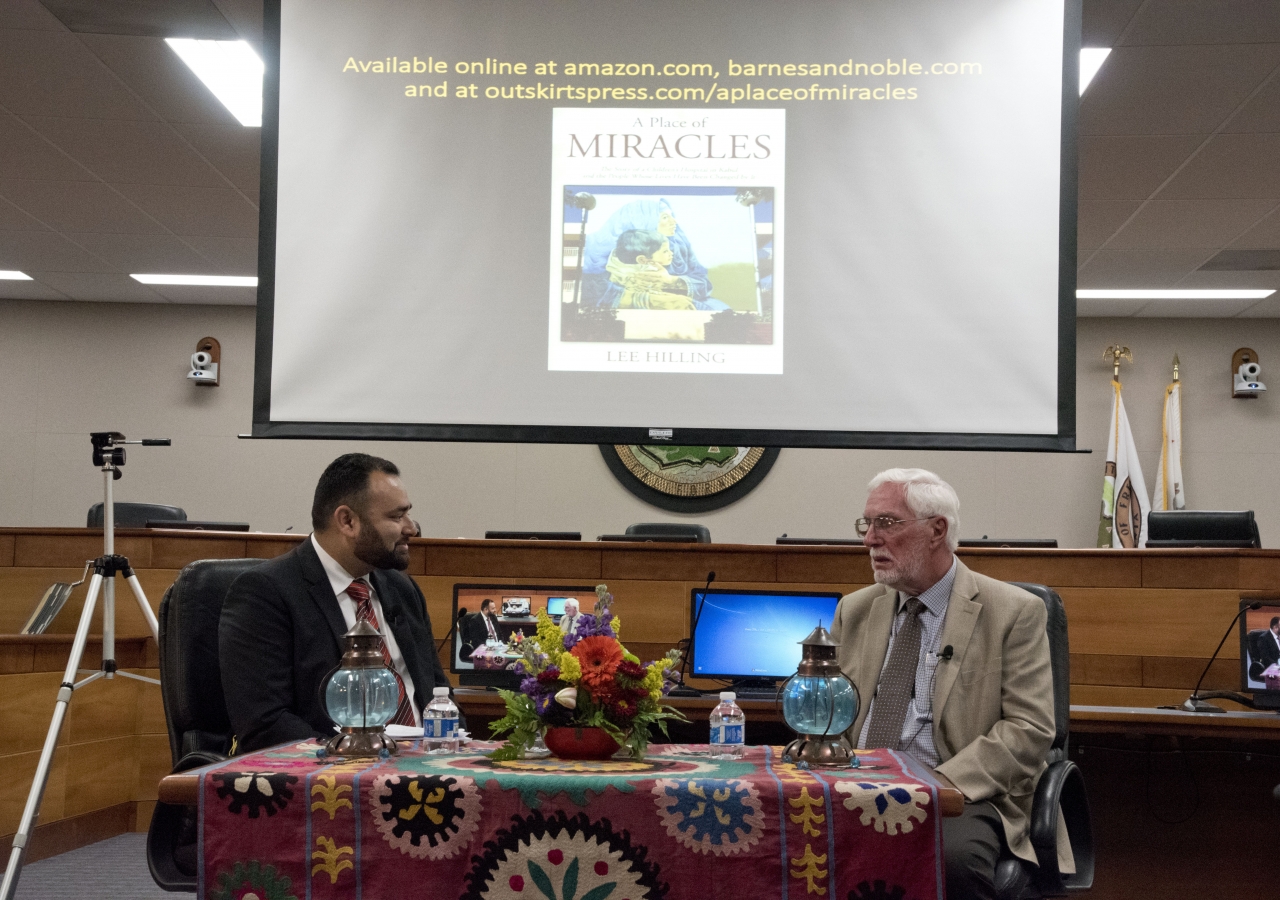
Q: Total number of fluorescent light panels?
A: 5